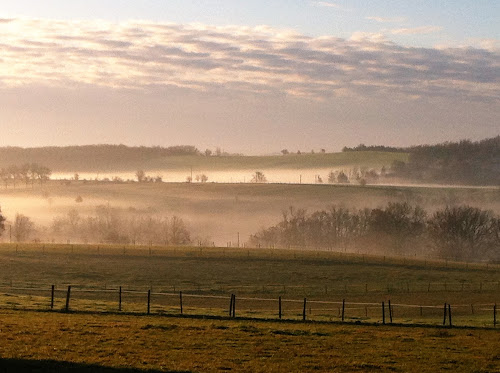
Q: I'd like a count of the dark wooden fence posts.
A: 15